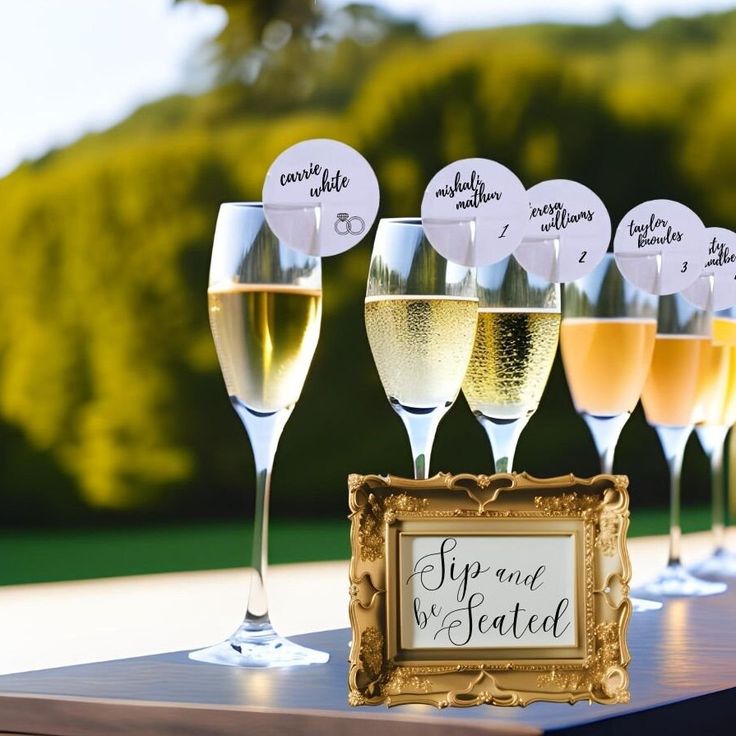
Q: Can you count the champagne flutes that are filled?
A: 6